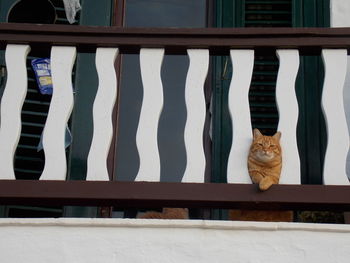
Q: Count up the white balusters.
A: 8